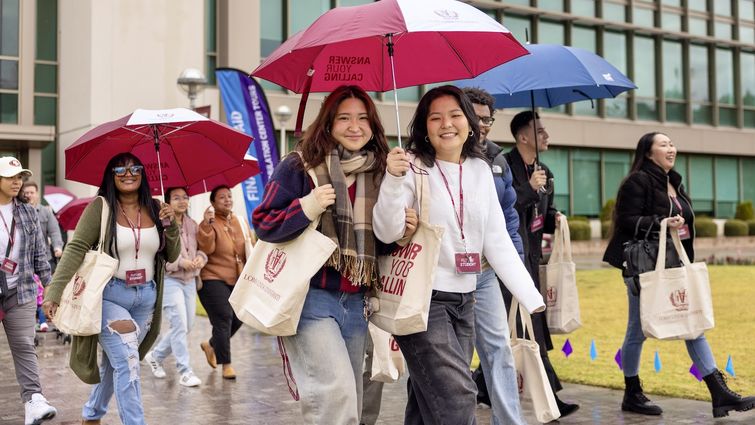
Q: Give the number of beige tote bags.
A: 7